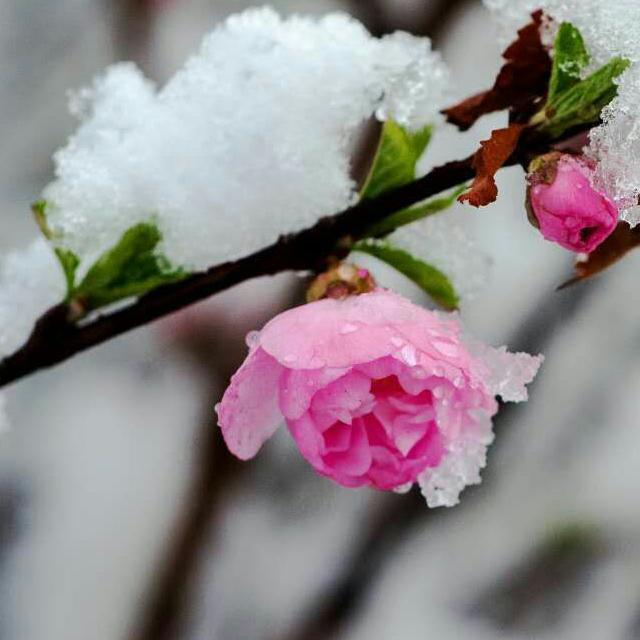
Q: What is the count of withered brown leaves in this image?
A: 3